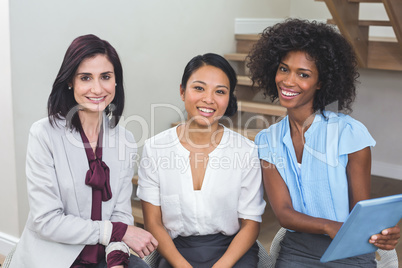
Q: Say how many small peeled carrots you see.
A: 0